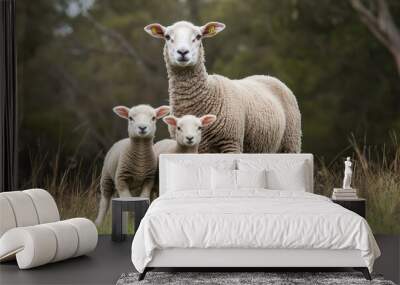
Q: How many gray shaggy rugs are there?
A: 1